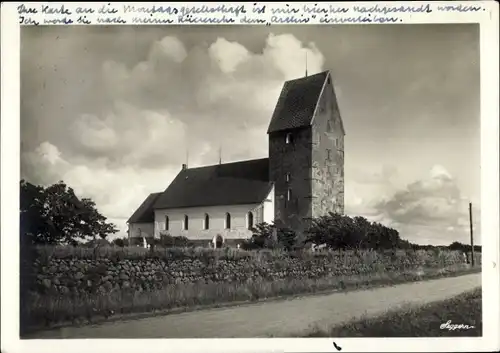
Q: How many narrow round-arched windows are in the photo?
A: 5